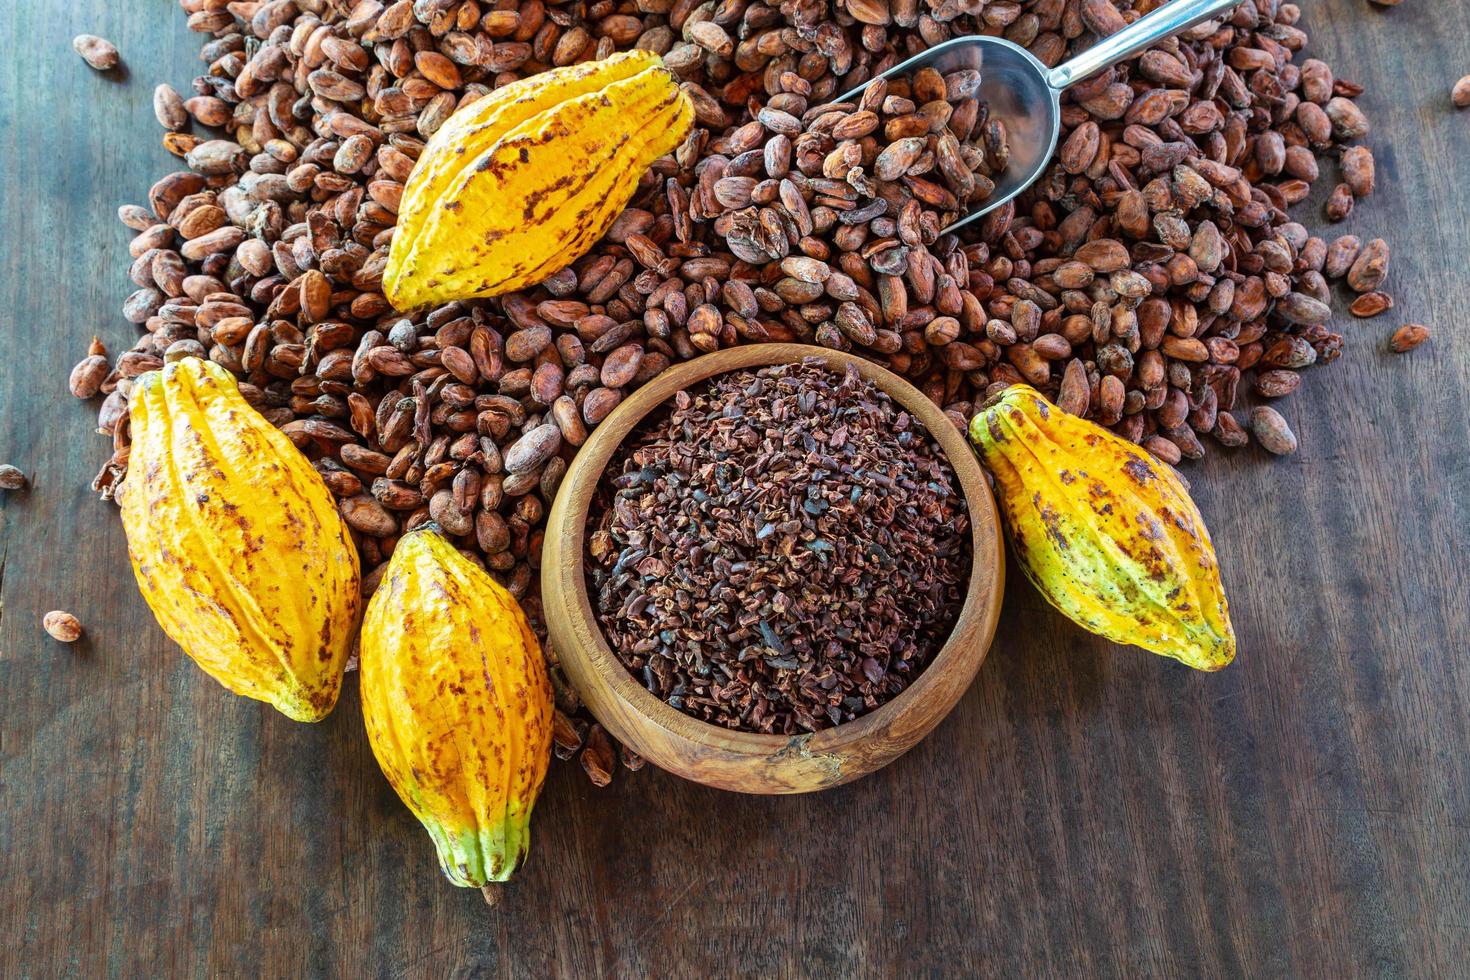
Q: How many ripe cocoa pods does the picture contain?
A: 4